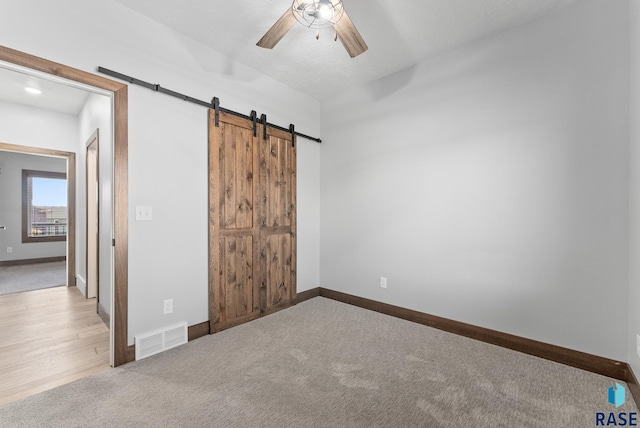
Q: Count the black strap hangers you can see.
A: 4